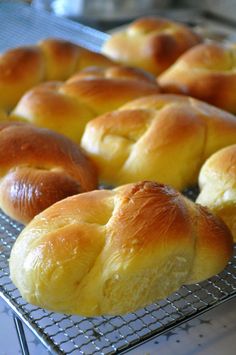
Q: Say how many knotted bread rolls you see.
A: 8